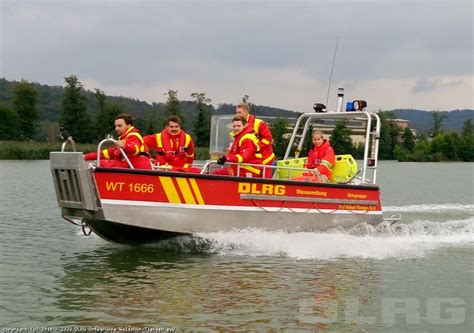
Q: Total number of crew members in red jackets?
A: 5